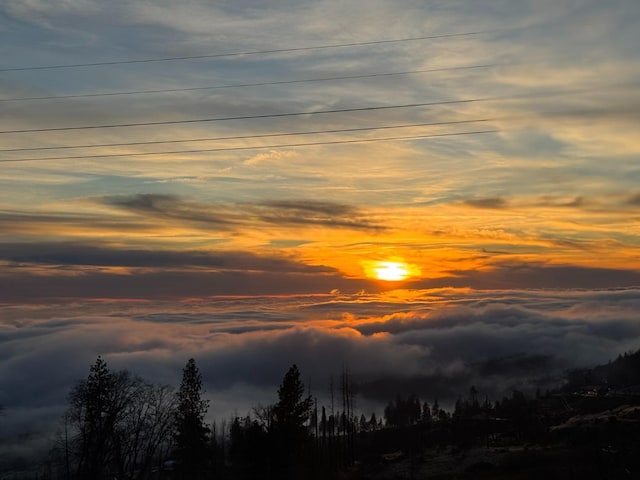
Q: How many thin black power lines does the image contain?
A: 5